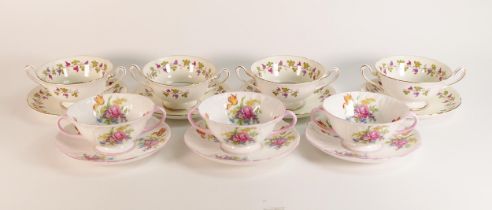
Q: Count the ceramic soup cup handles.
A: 14